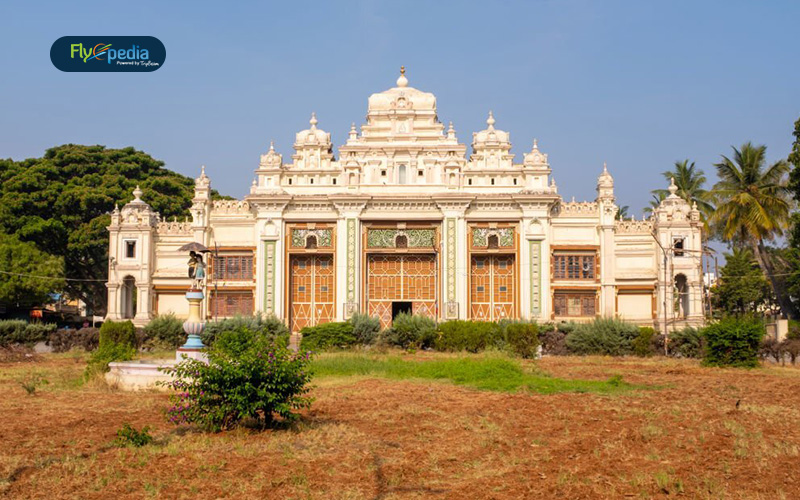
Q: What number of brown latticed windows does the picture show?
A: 4